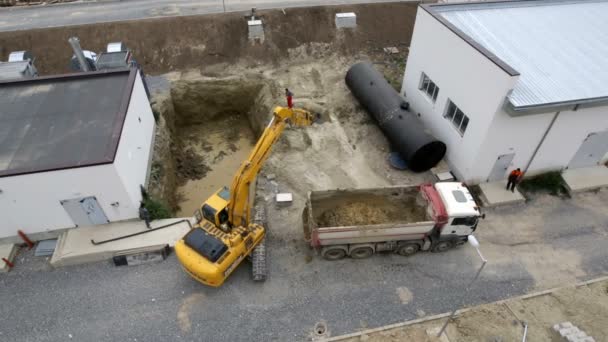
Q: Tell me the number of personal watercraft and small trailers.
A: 0